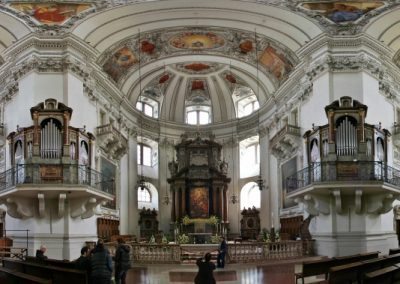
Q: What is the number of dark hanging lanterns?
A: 4